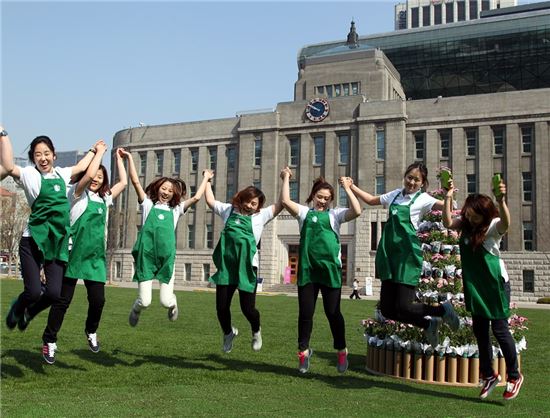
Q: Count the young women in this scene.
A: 7